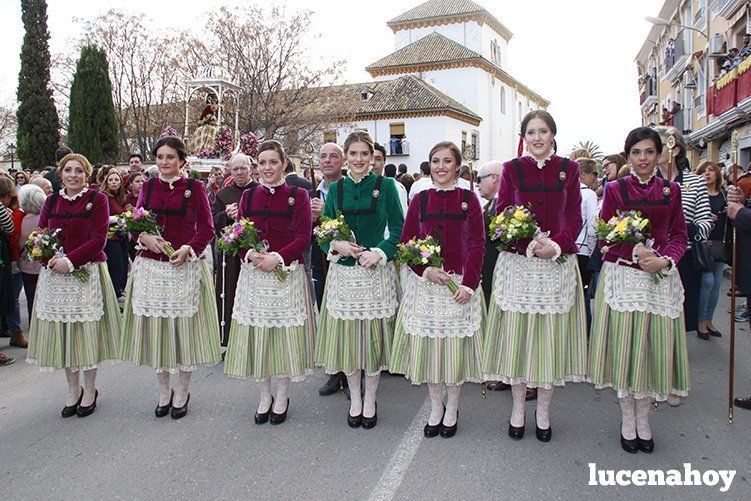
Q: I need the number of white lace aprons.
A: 7